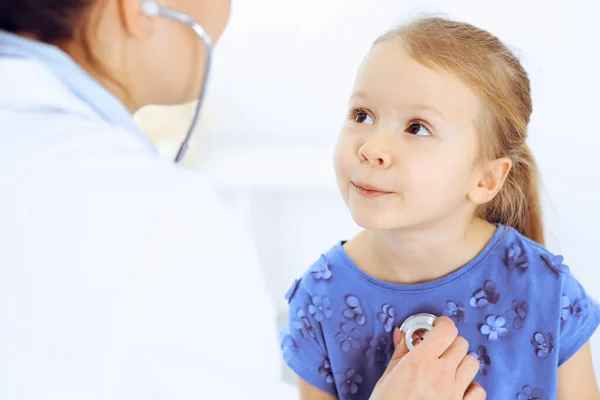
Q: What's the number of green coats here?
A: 0